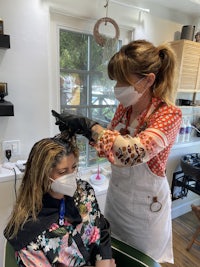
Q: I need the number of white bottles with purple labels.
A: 2